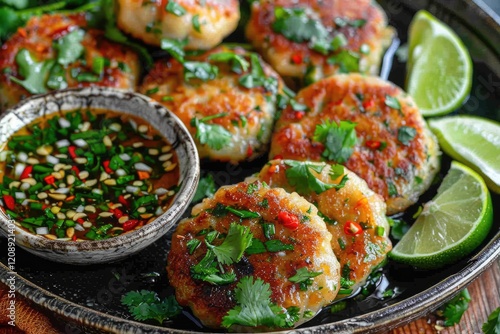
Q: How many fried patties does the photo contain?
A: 7